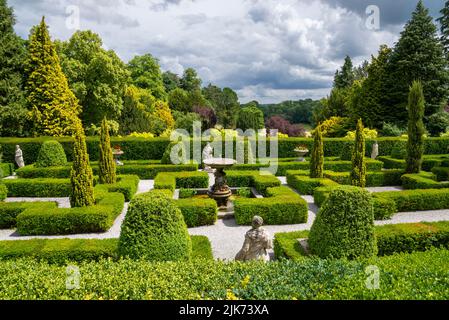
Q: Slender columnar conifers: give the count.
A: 5